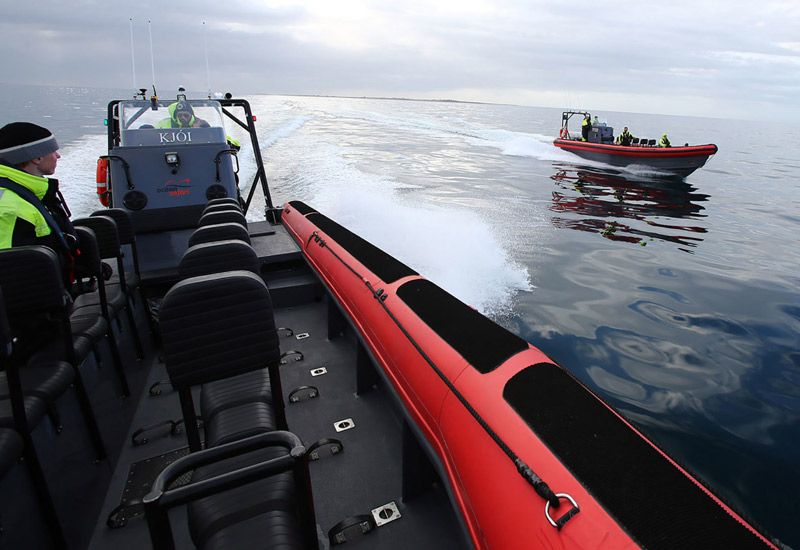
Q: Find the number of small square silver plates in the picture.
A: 4